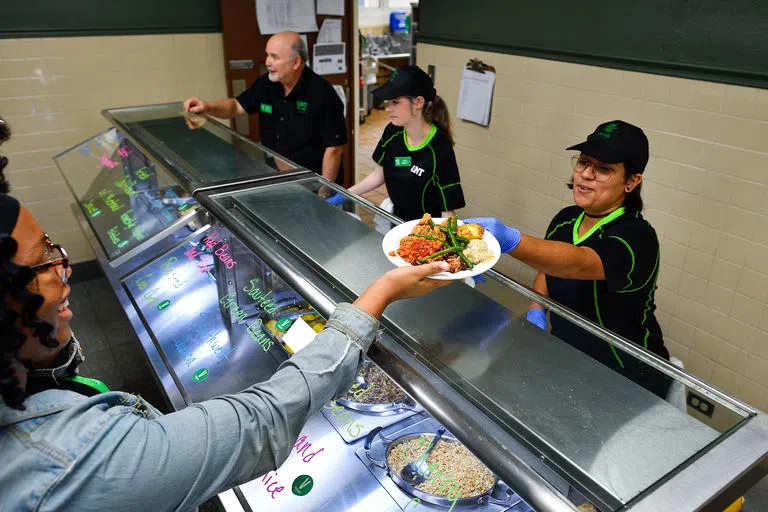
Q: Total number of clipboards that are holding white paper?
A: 1